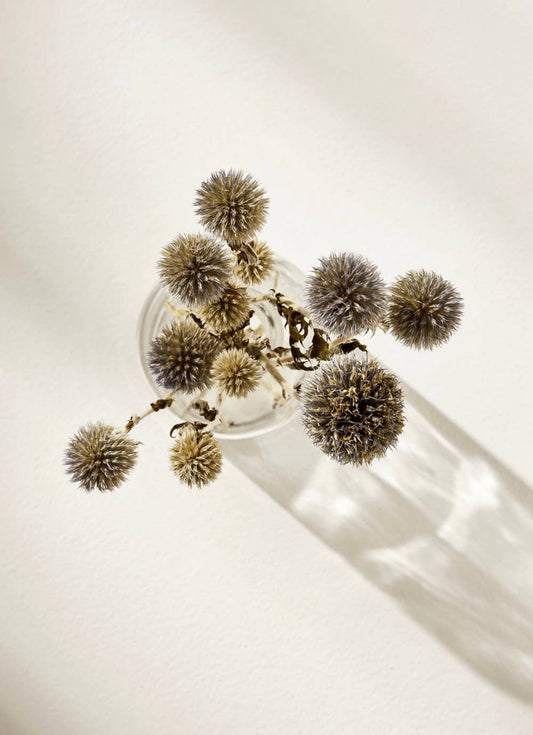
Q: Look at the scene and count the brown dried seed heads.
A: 11